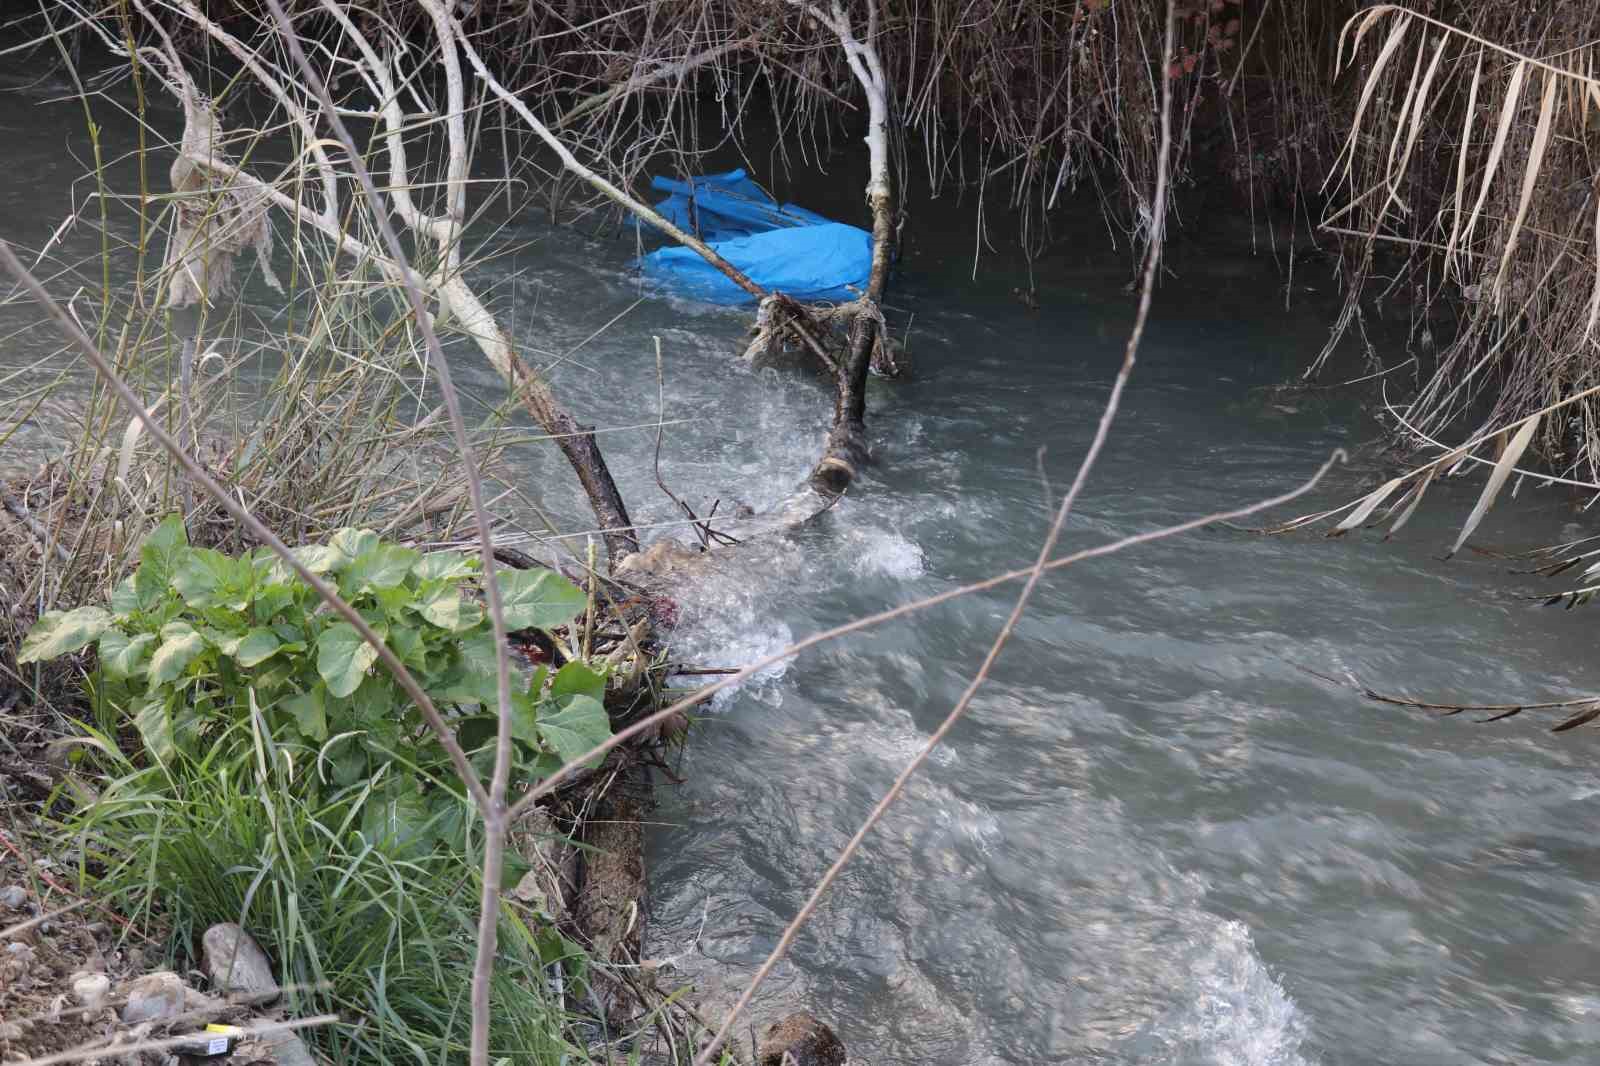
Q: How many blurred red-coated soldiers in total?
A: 0